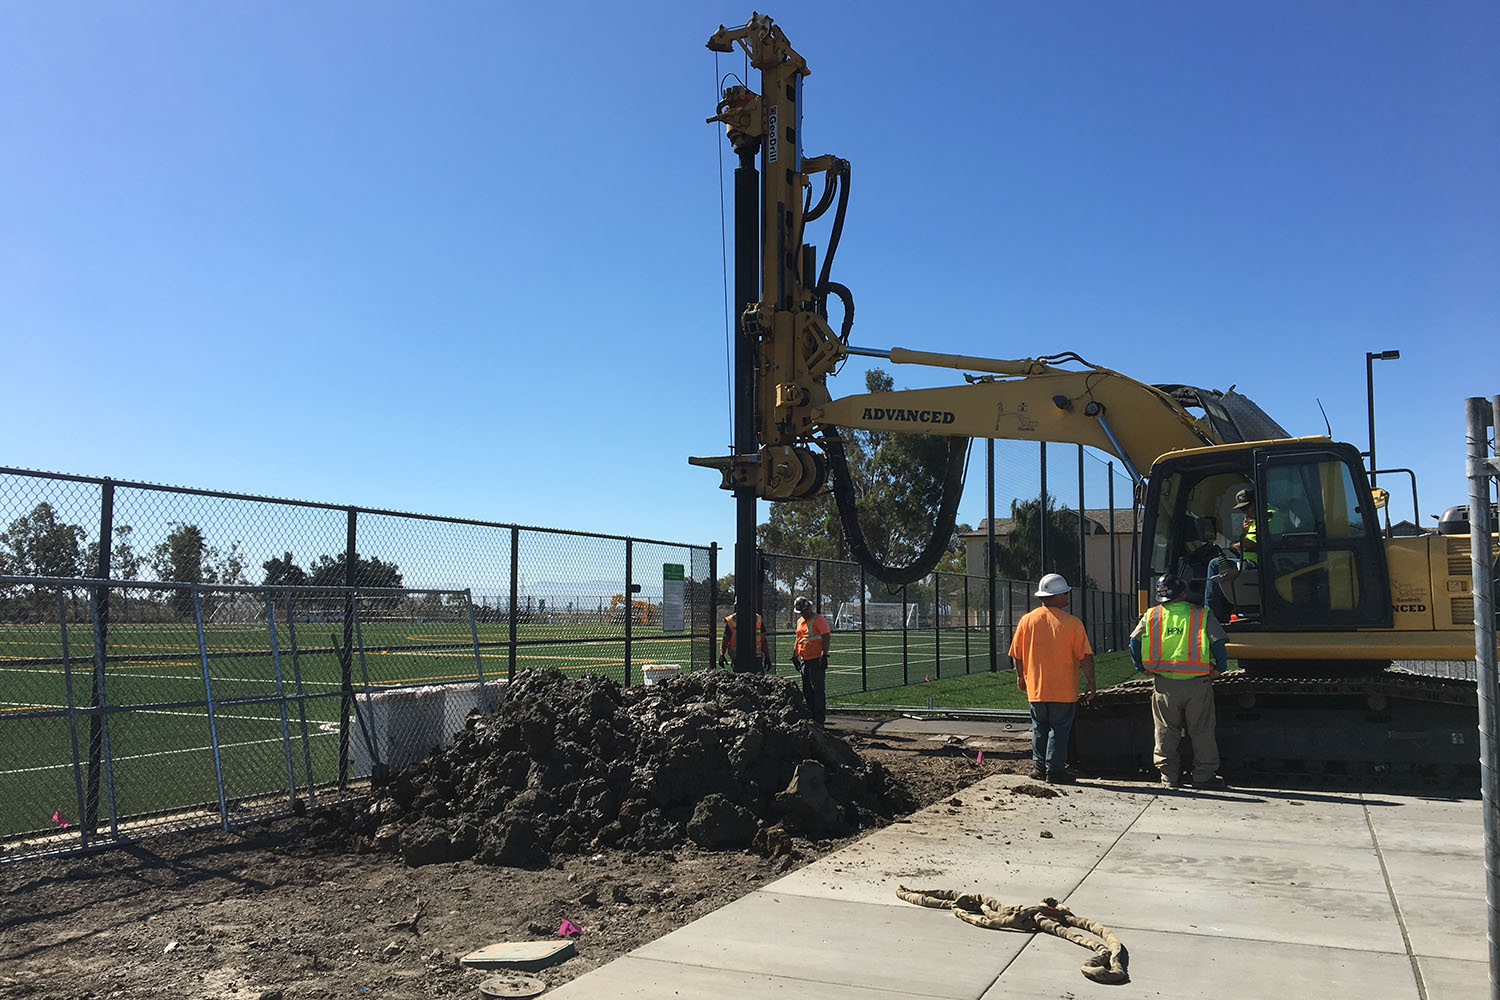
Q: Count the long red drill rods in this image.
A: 0